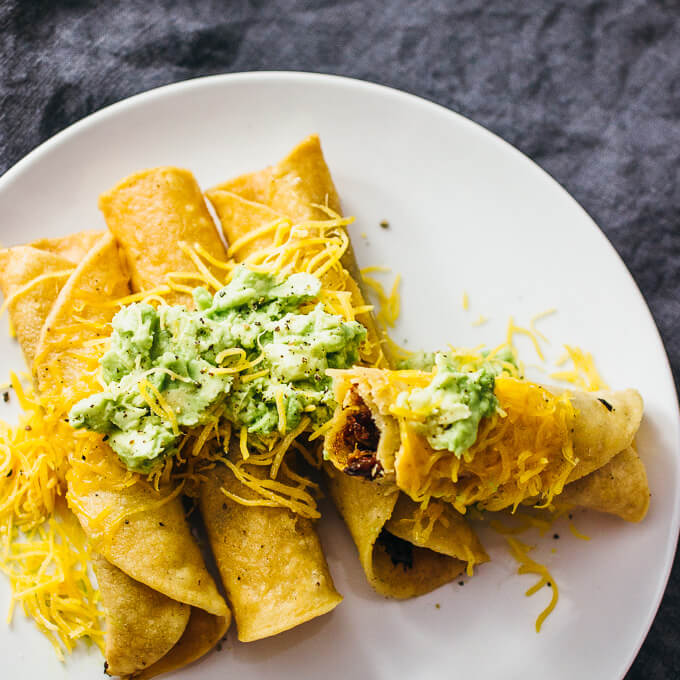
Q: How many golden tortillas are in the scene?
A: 4